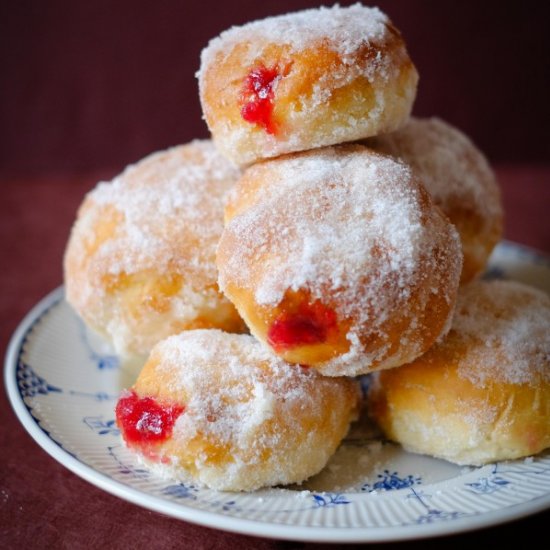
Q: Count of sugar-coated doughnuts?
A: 6